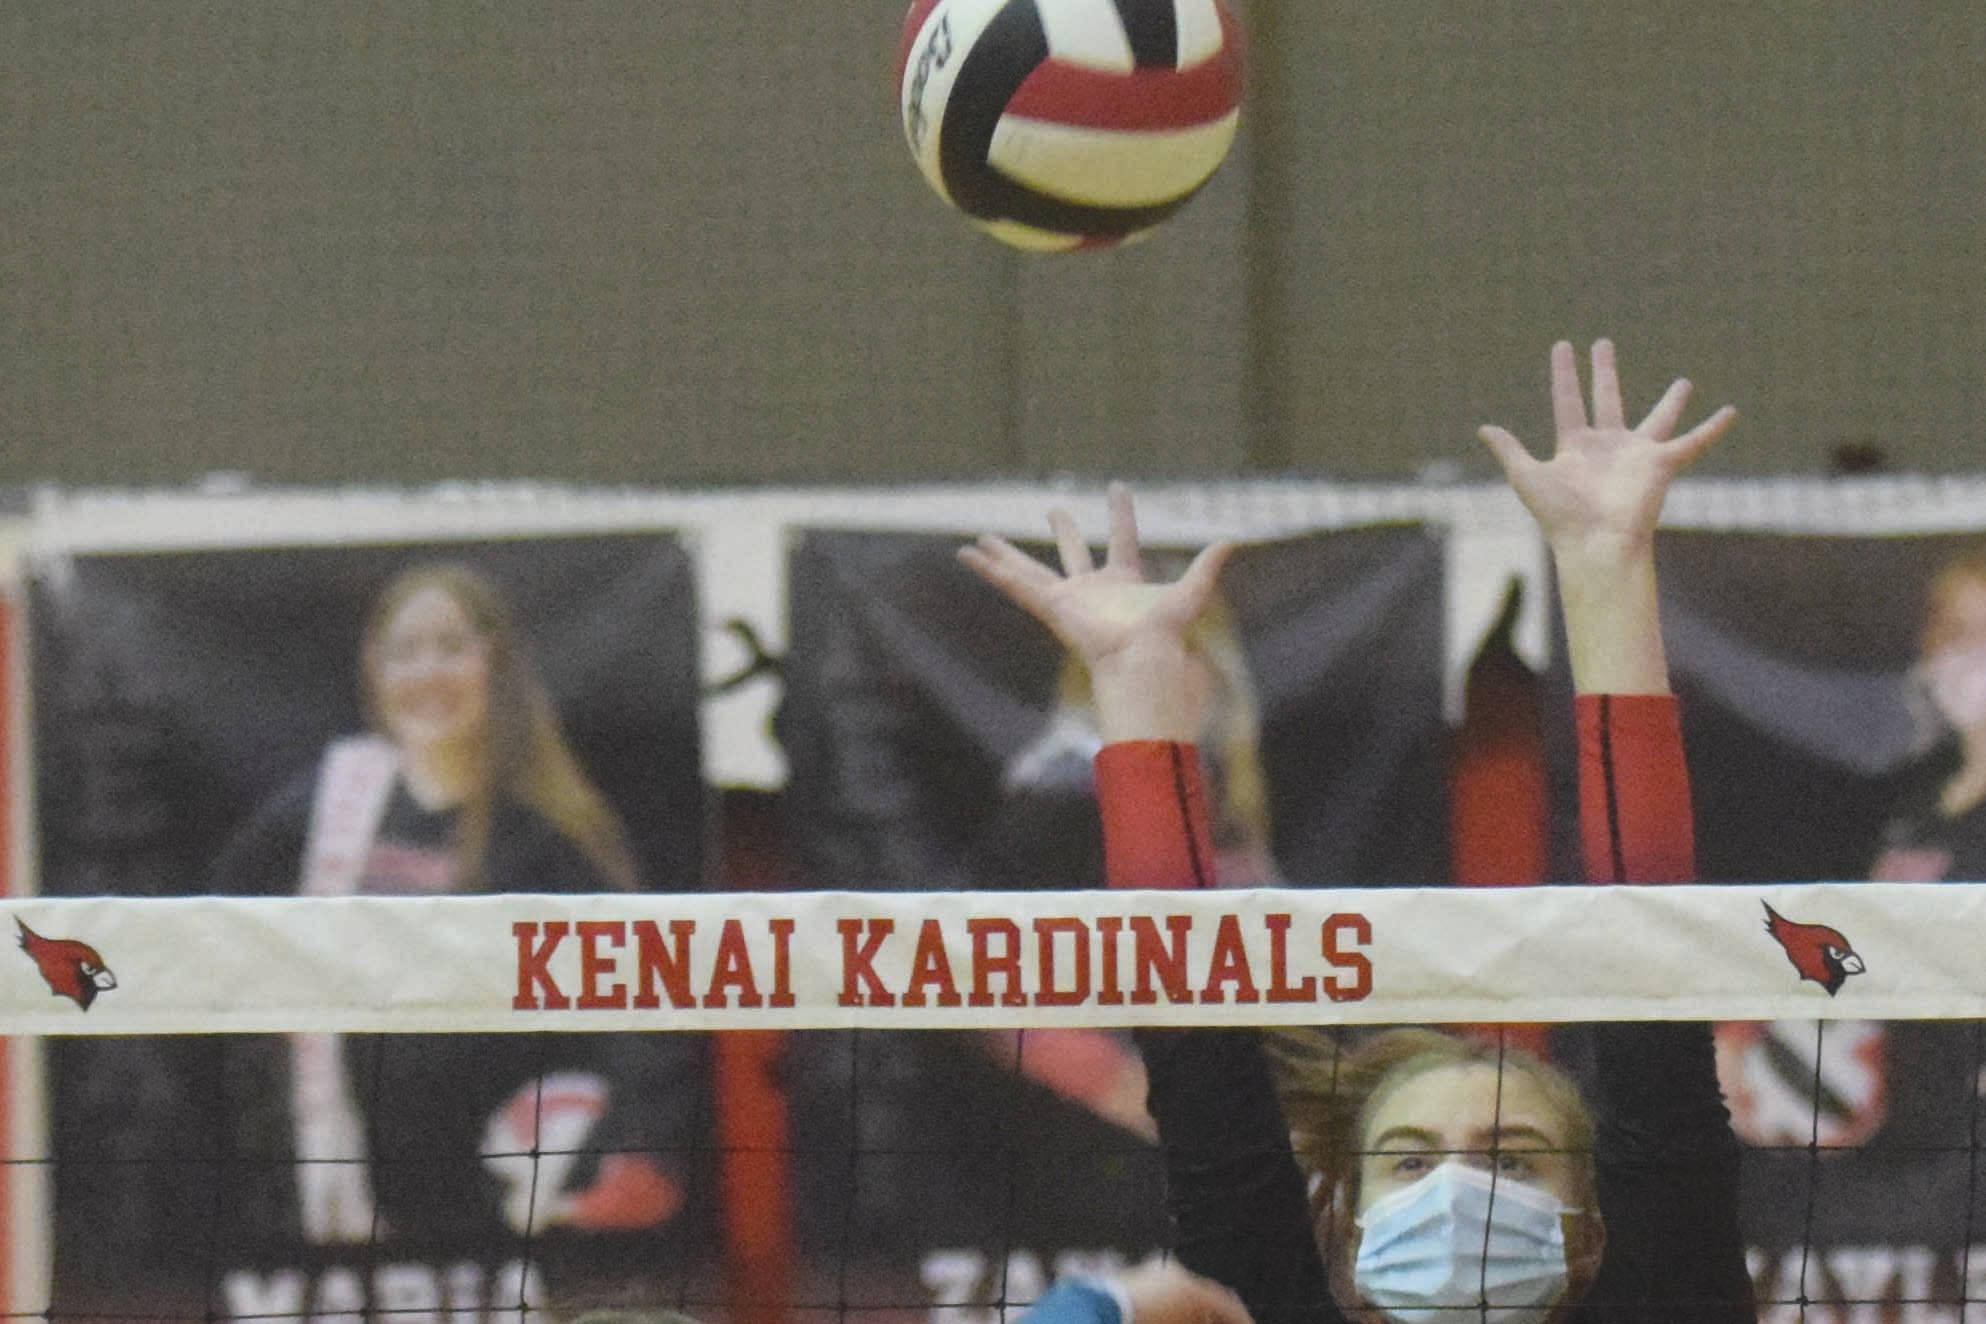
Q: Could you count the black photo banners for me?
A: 3